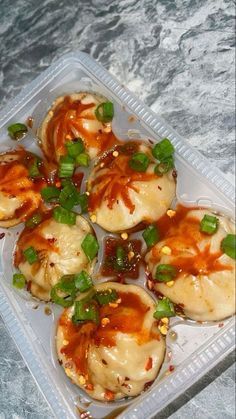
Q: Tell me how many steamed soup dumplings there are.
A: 6